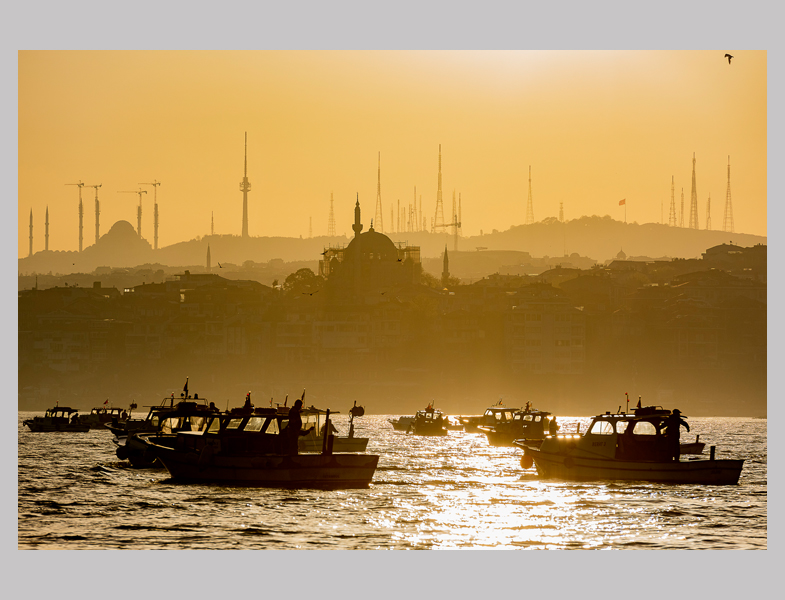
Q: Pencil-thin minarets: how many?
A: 9